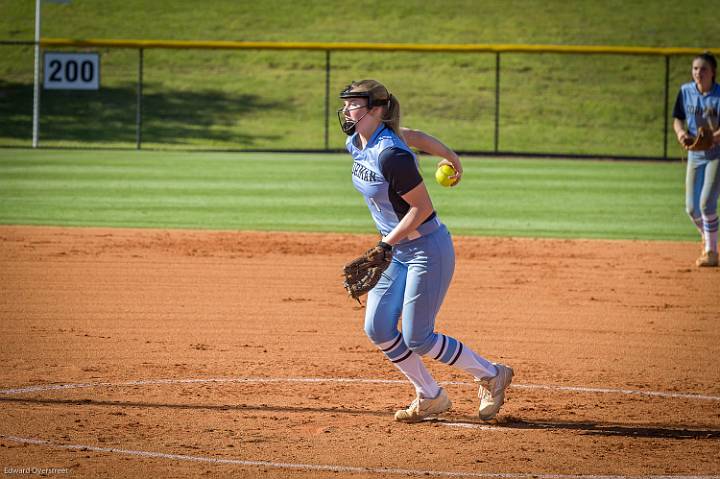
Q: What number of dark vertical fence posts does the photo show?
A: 4